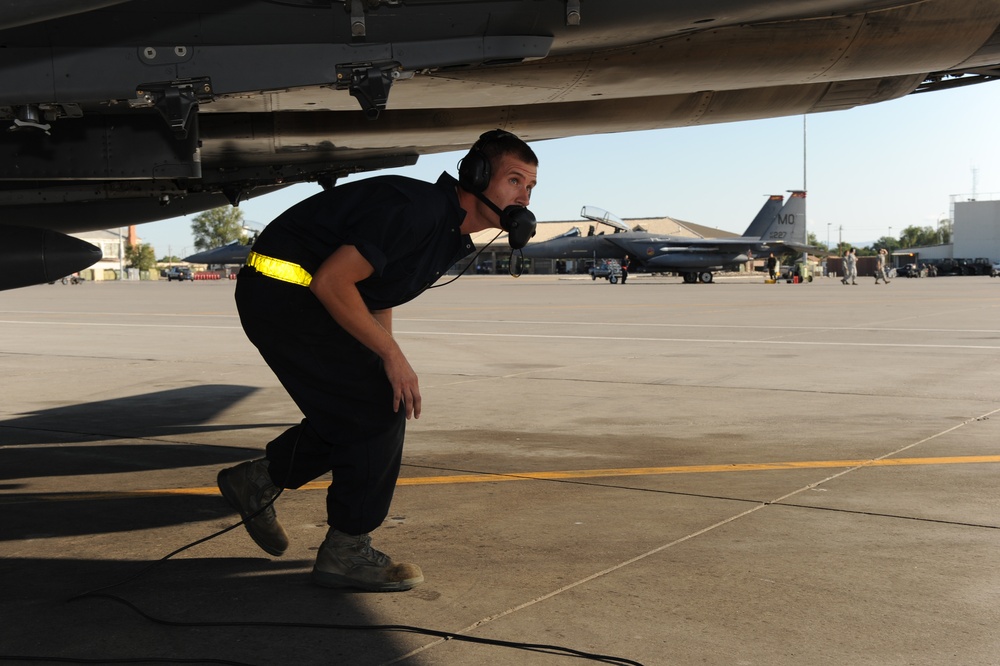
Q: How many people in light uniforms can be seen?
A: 3